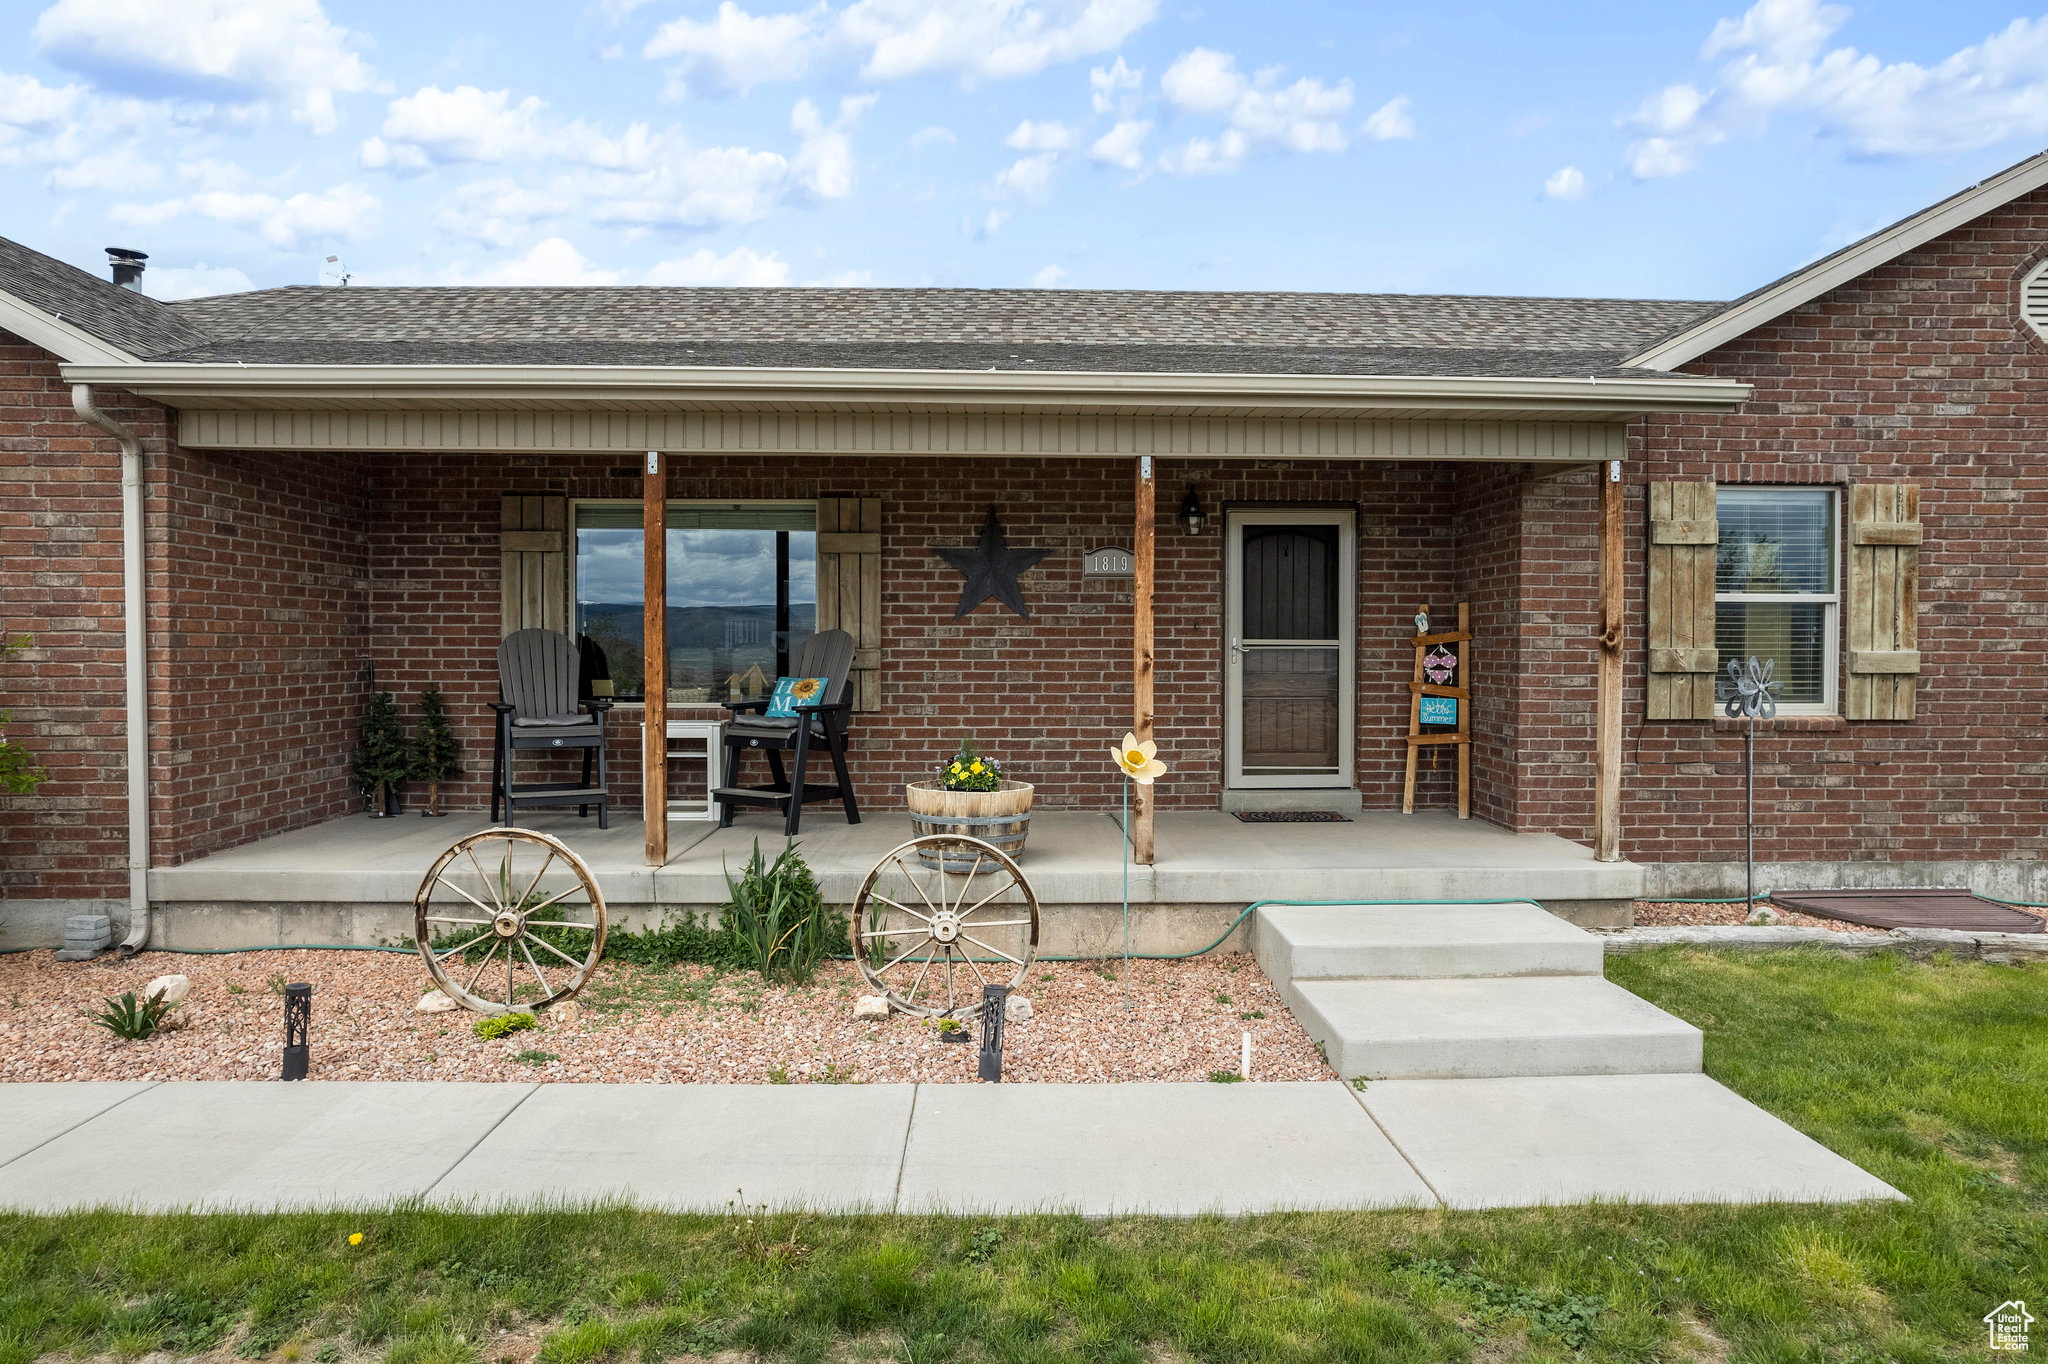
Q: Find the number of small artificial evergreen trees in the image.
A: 2